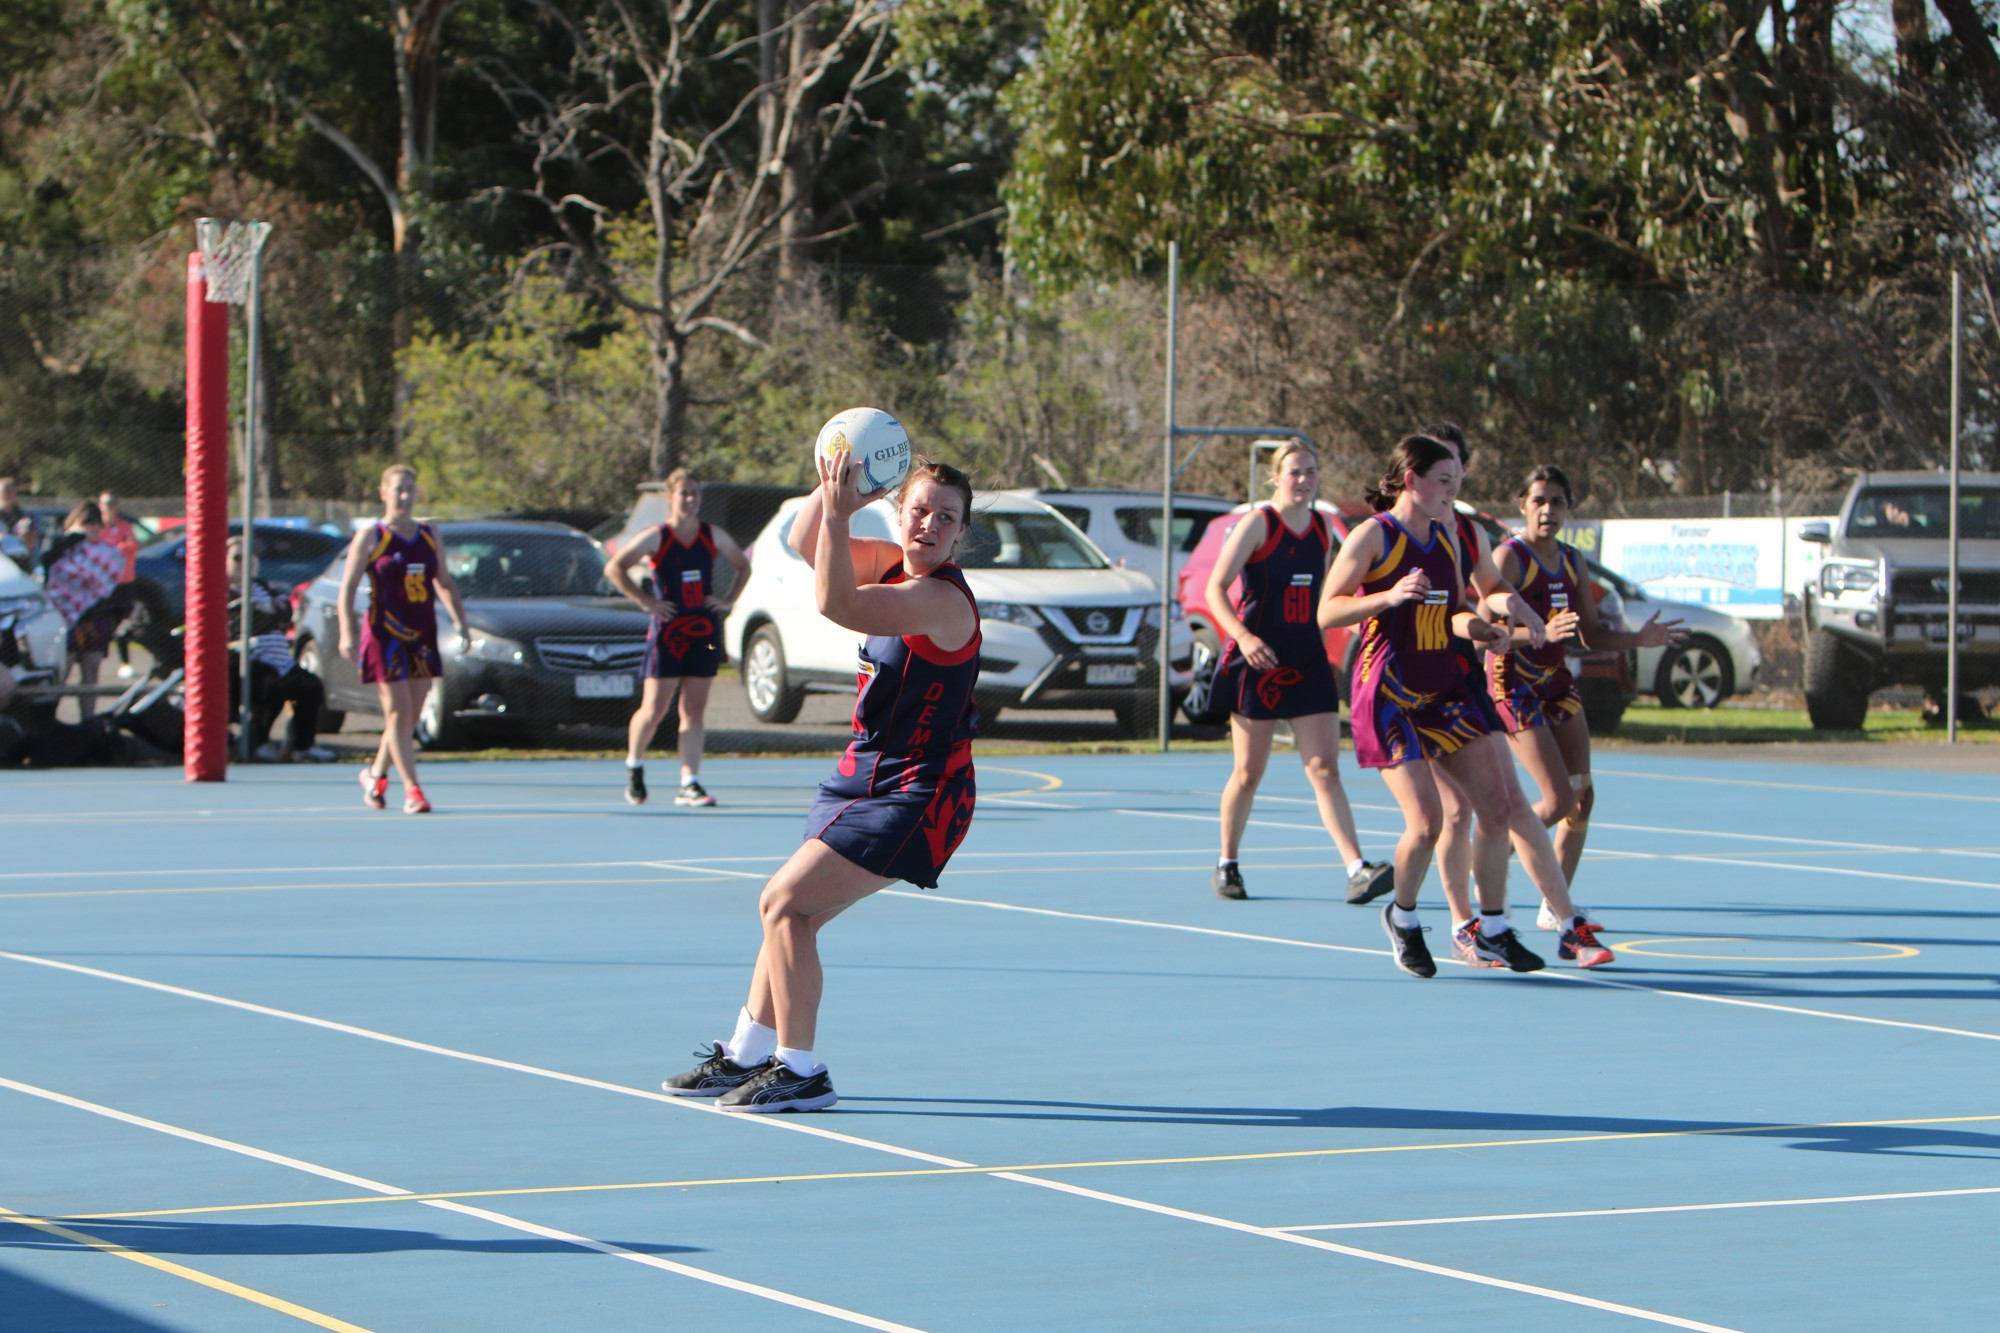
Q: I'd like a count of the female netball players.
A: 7